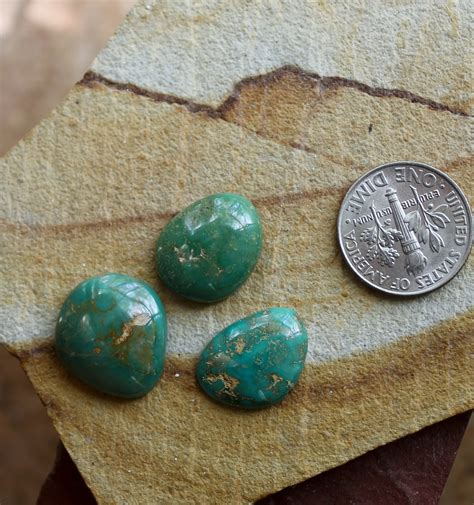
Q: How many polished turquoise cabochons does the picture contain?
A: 3